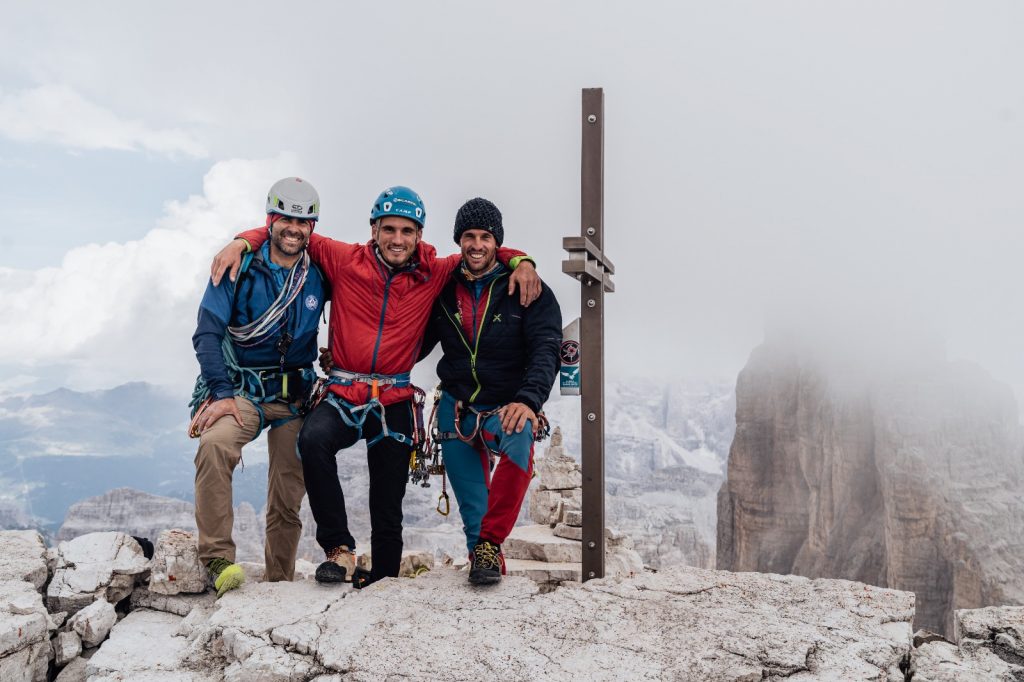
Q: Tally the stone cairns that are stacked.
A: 1